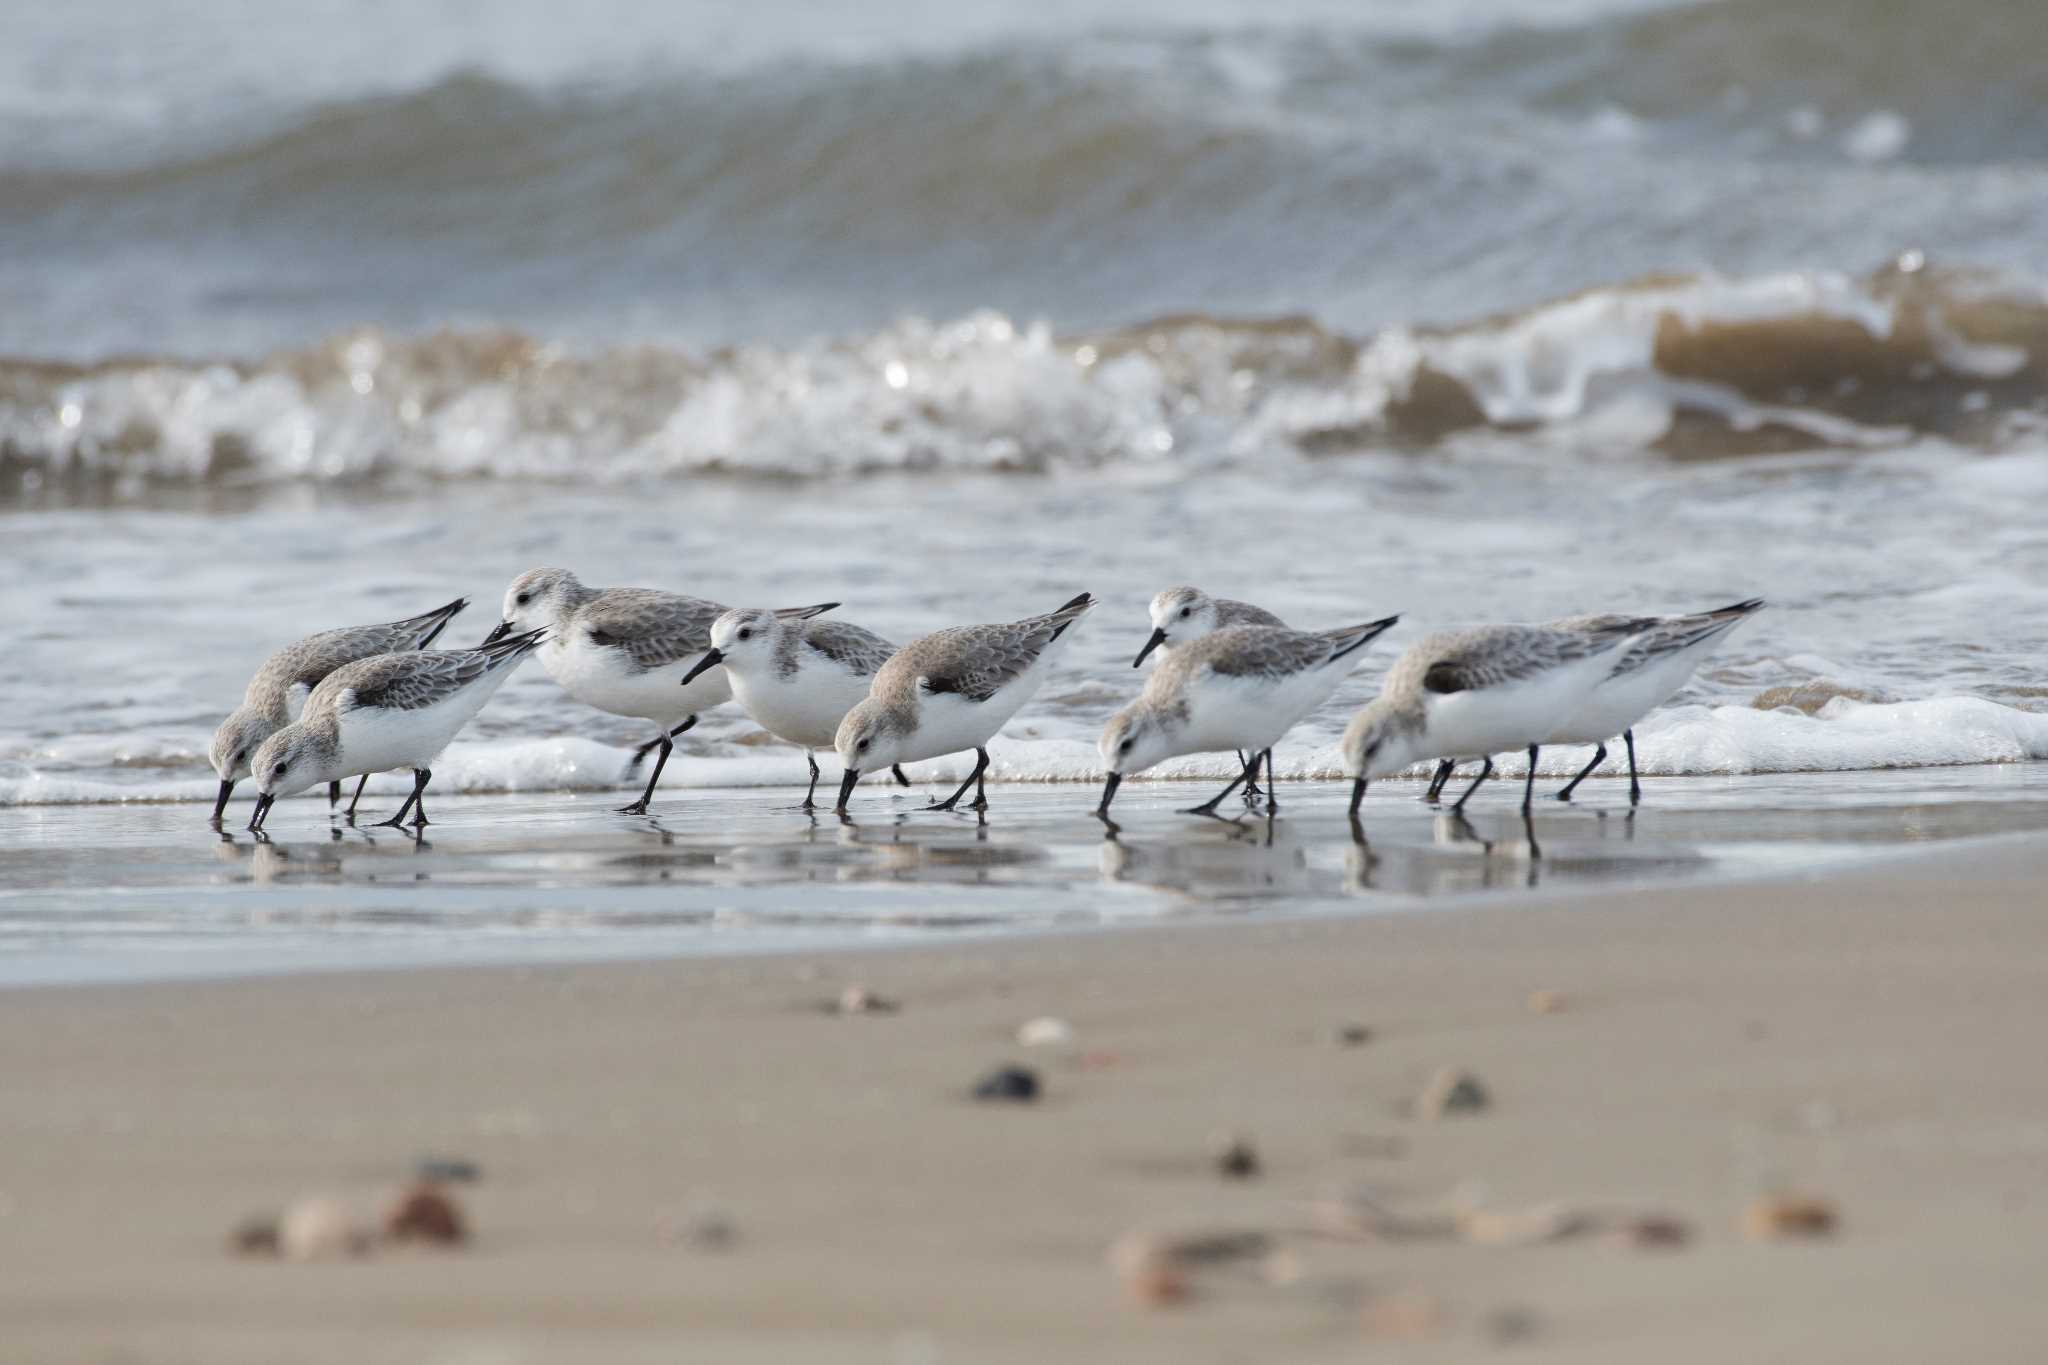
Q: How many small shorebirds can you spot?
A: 9